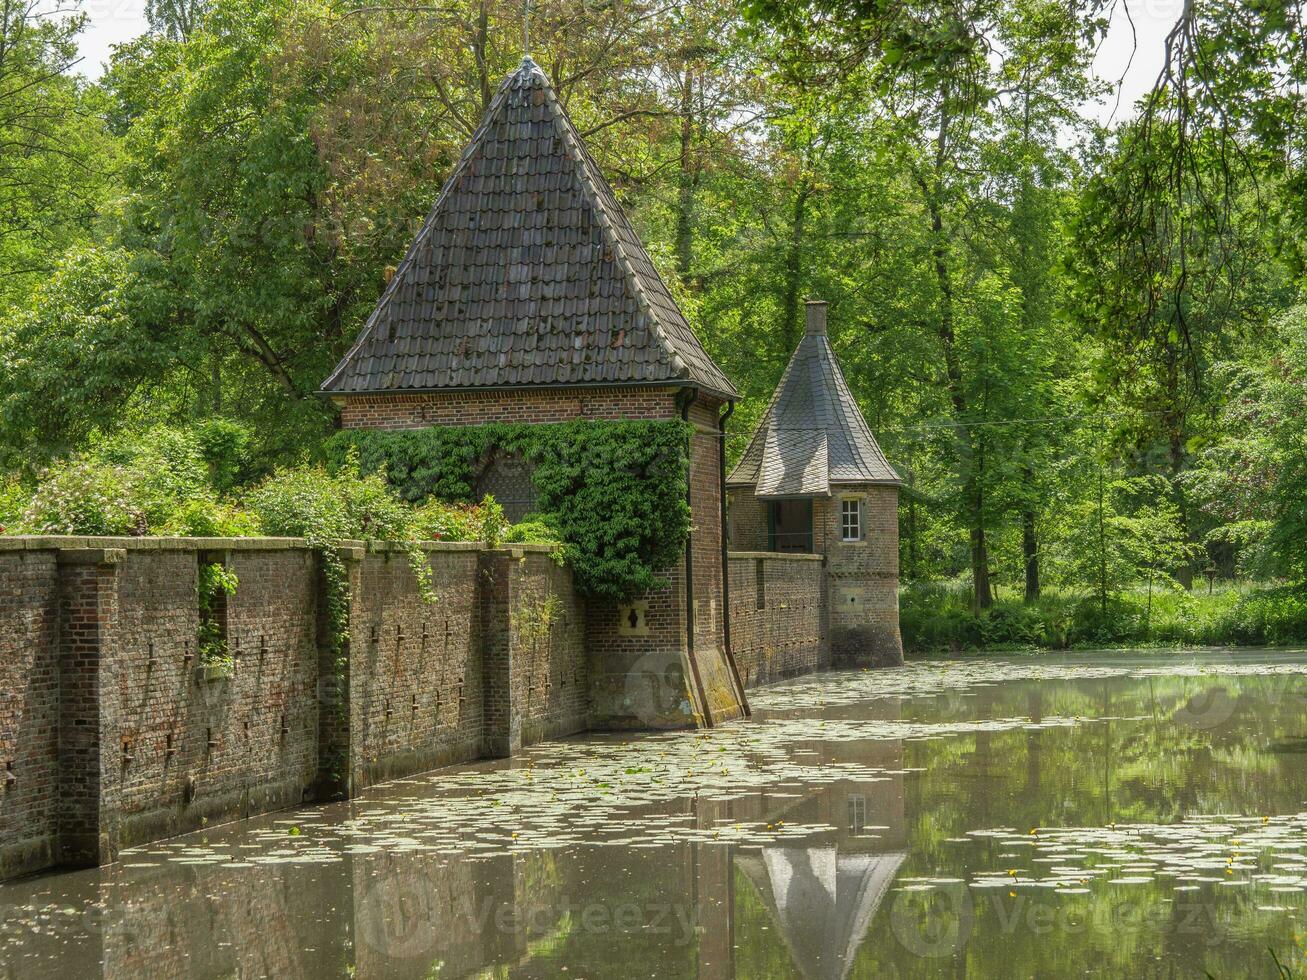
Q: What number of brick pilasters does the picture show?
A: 3